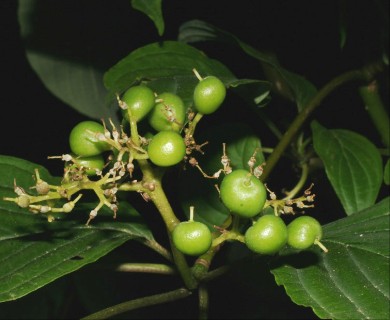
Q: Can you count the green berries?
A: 10